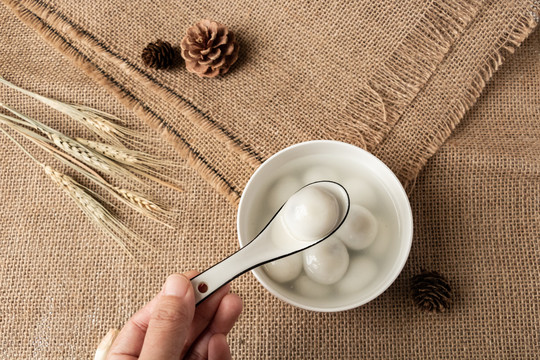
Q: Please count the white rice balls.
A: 10